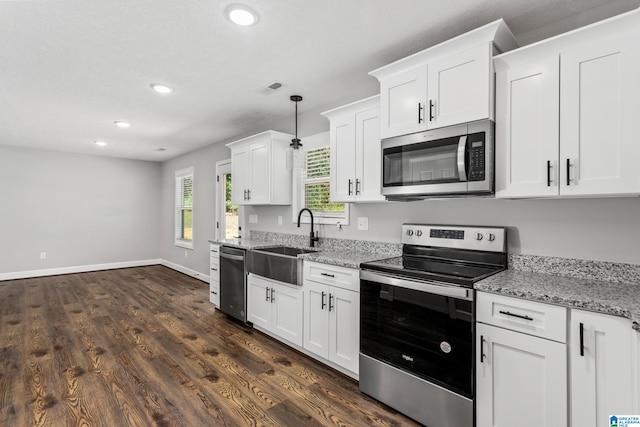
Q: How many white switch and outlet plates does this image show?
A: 5